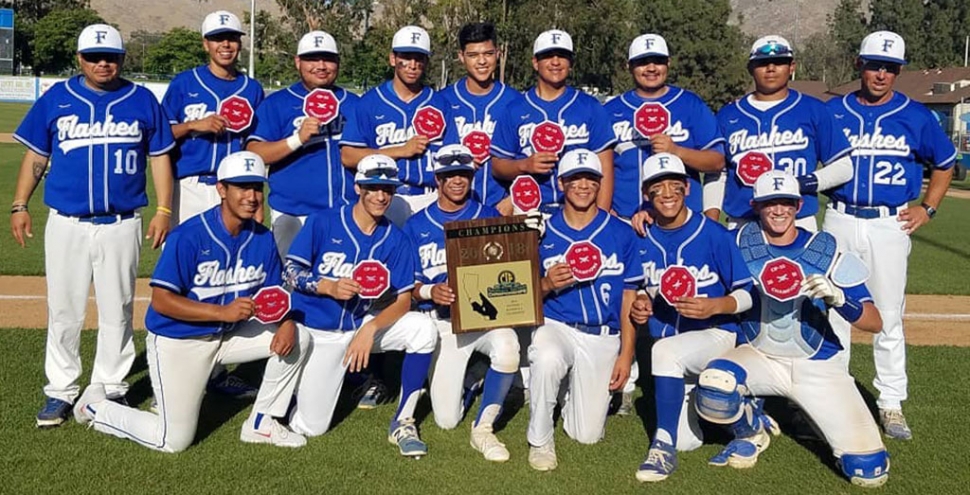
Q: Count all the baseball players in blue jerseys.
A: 15